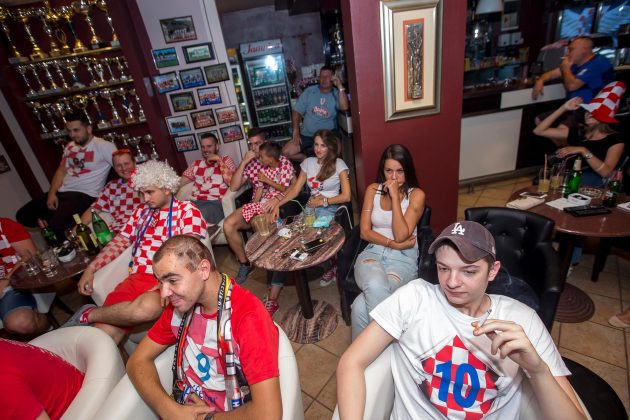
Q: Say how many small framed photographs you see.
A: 14